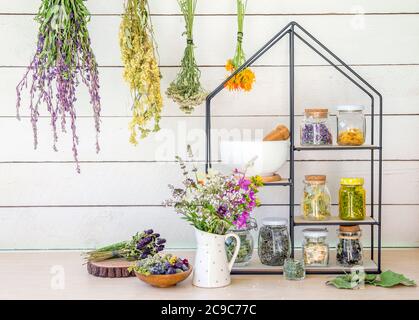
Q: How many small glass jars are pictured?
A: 9